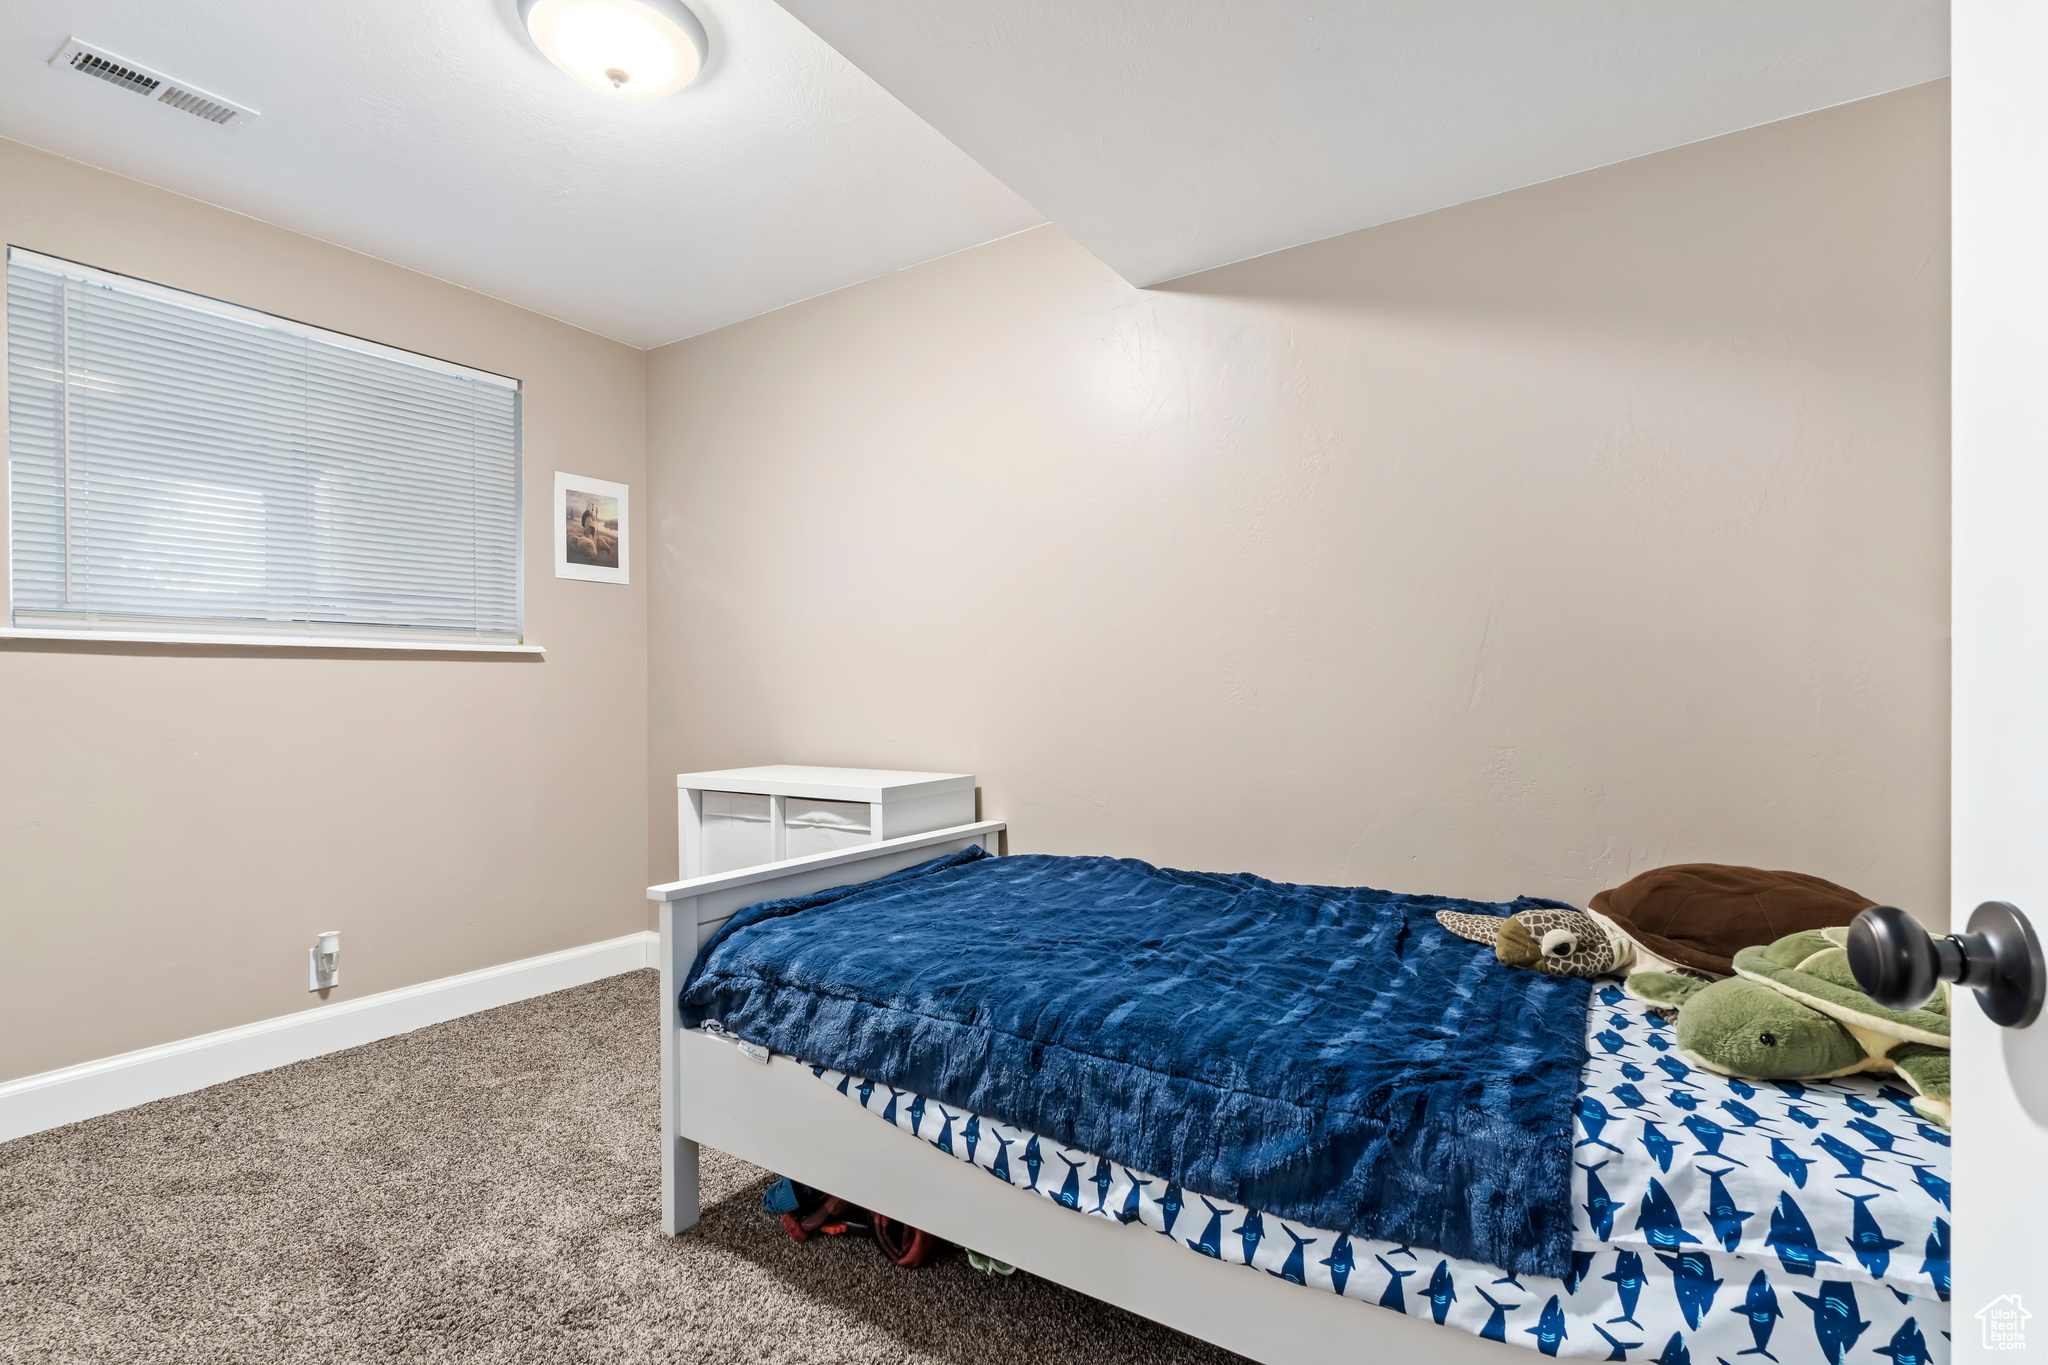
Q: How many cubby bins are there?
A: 2